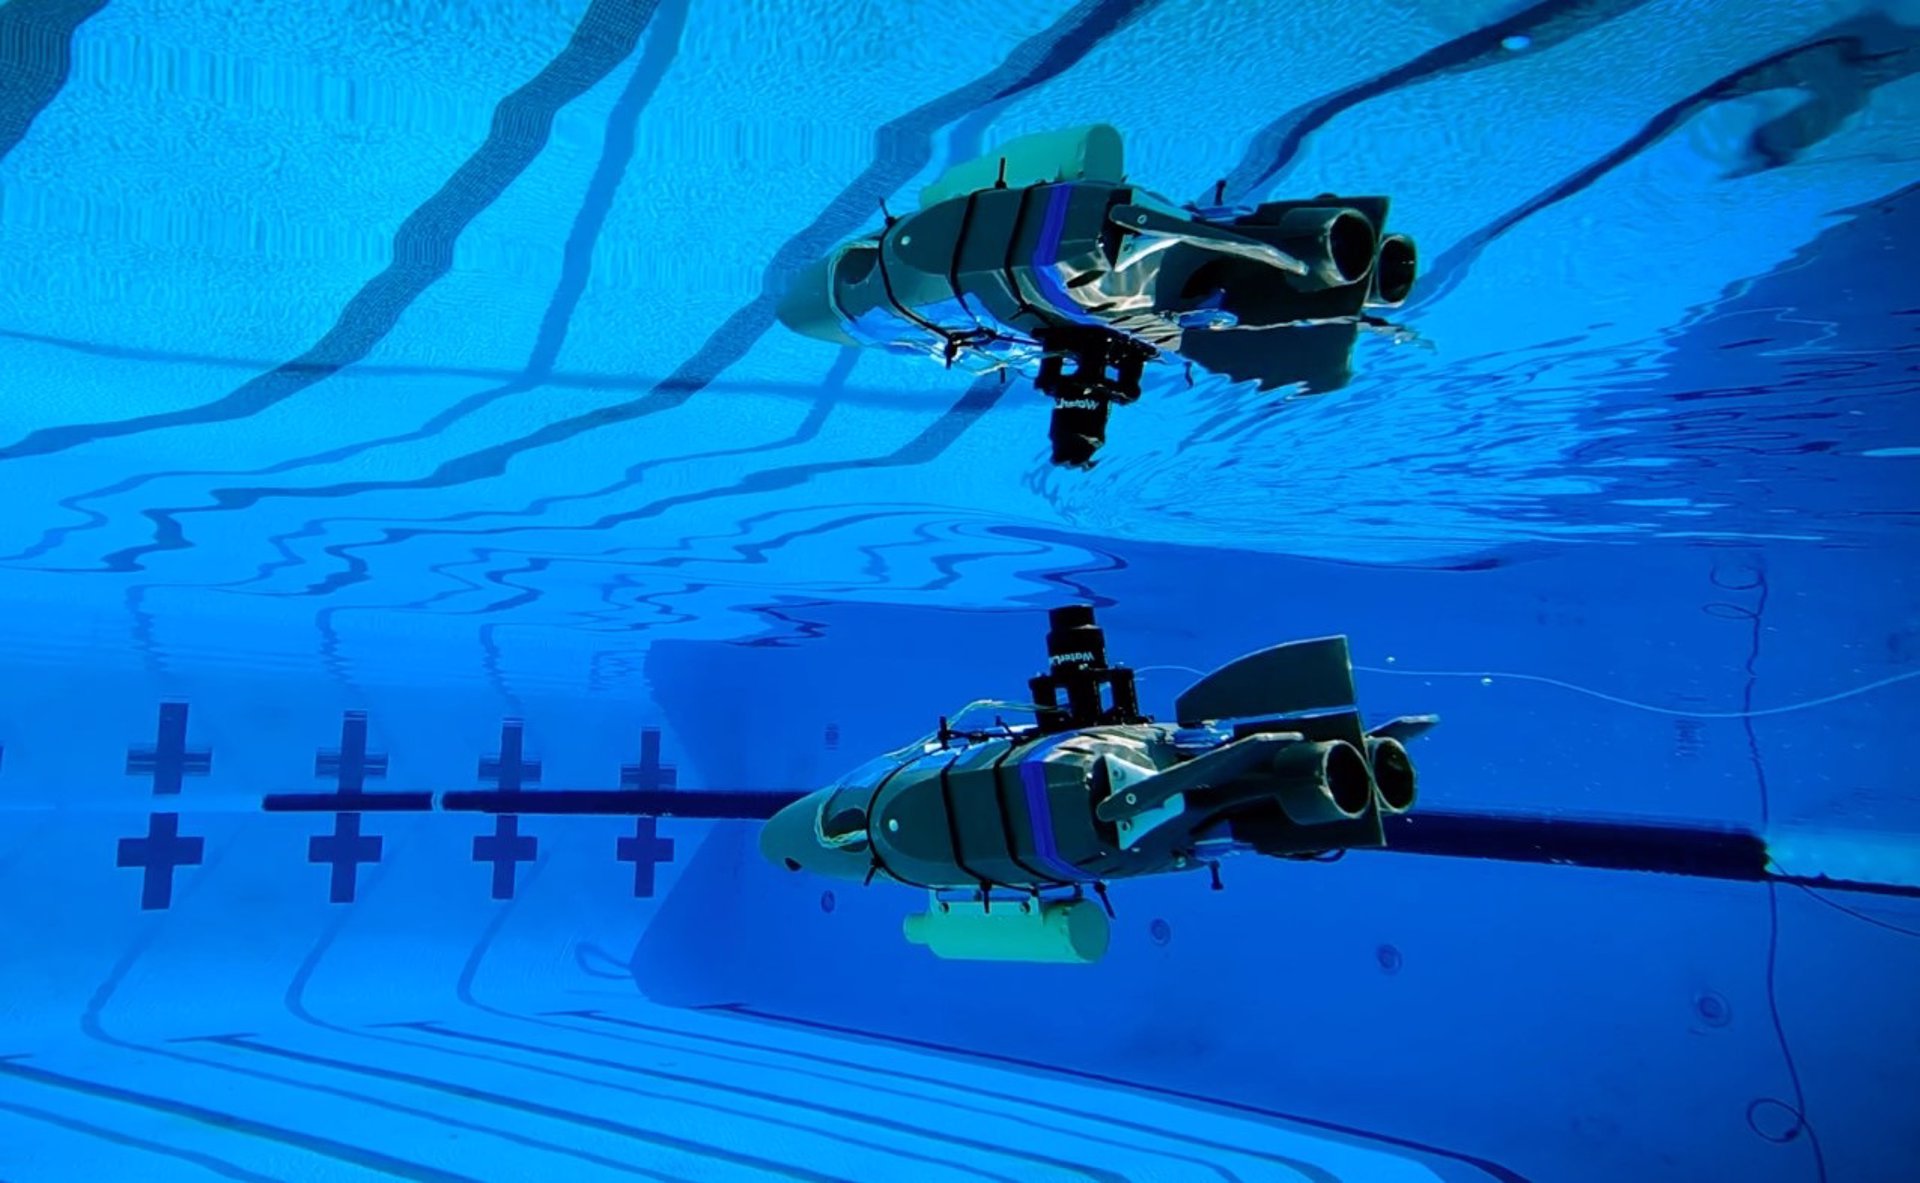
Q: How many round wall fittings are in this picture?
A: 4